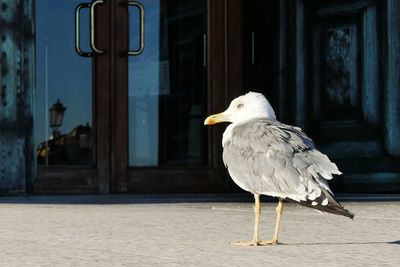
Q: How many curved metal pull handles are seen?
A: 3